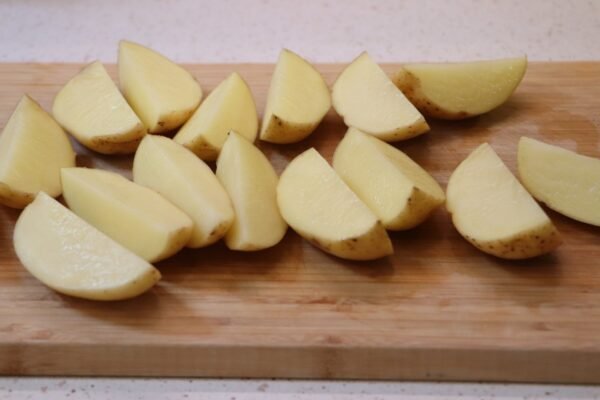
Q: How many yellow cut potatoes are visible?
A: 15